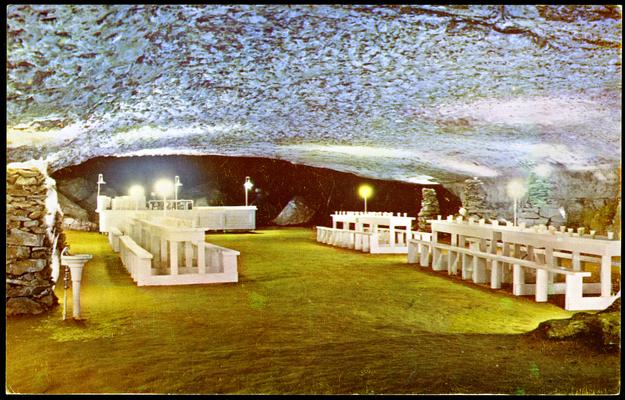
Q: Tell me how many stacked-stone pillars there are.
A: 4